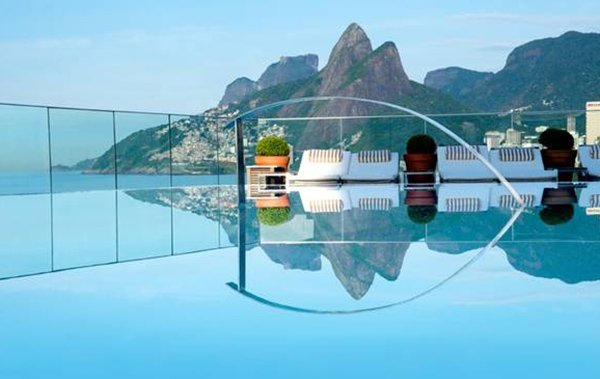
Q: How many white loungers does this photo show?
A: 5